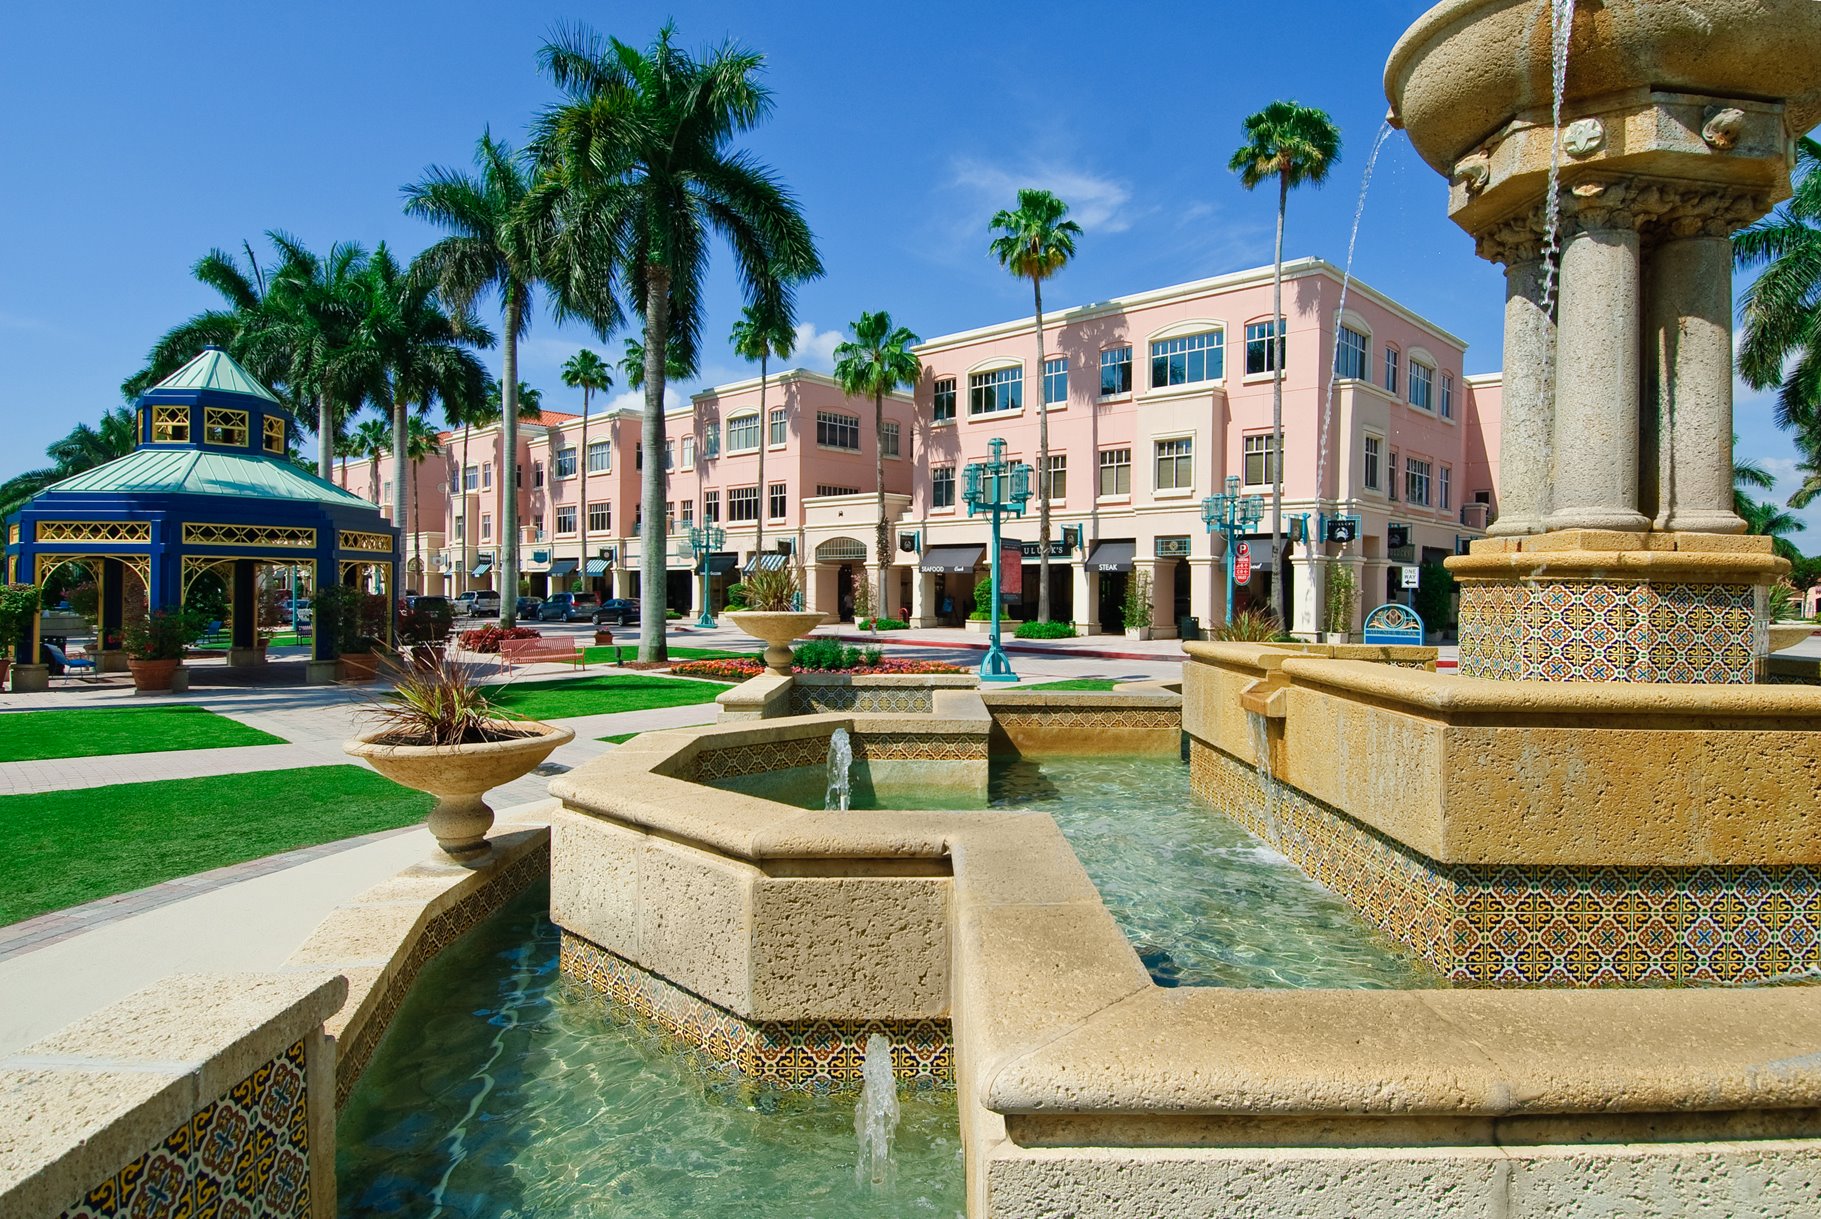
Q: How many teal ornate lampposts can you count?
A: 3